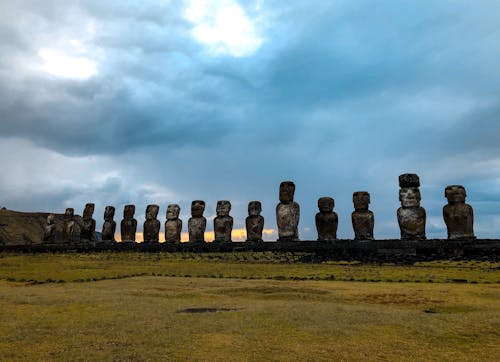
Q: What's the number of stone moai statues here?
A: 15